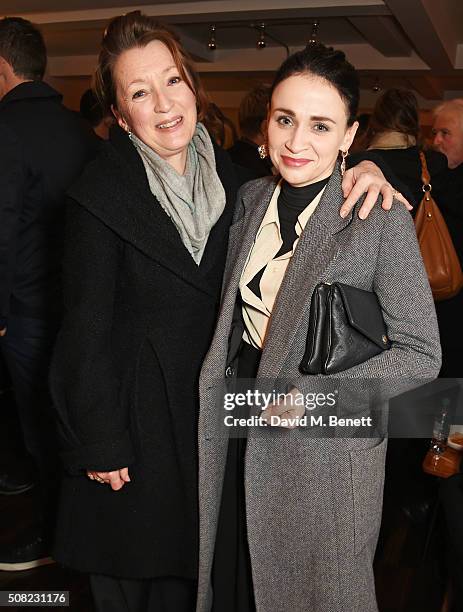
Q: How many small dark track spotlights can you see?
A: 3